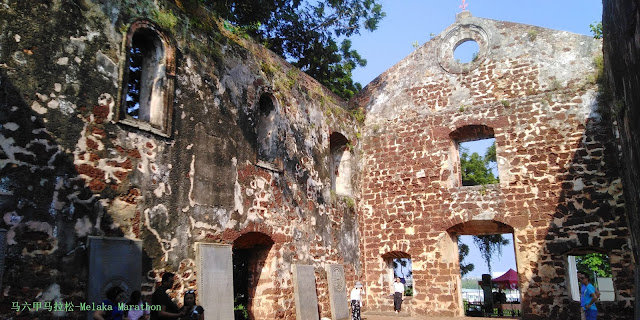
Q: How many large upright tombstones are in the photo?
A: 4